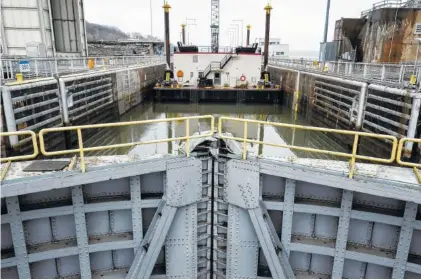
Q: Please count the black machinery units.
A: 2